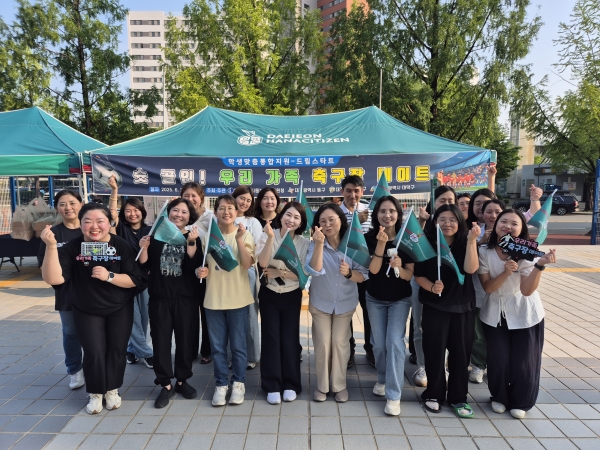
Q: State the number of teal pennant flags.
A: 9